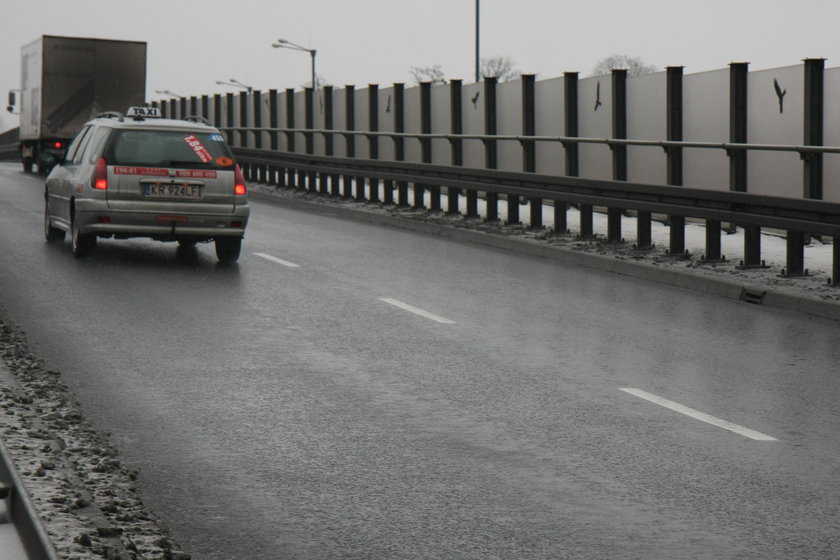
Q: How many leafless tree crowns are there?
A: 3